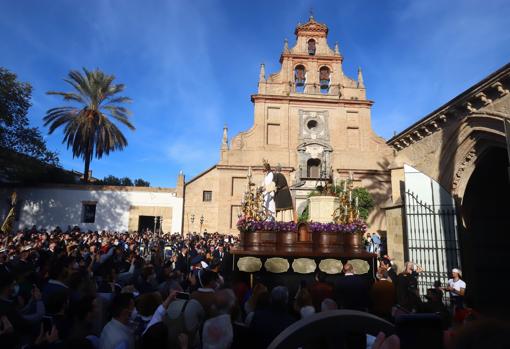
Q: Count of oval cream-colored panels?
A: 5